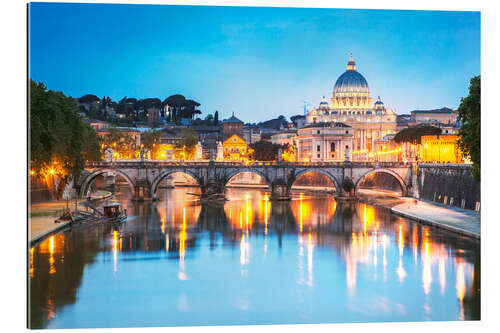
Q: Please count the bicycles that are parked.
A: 0